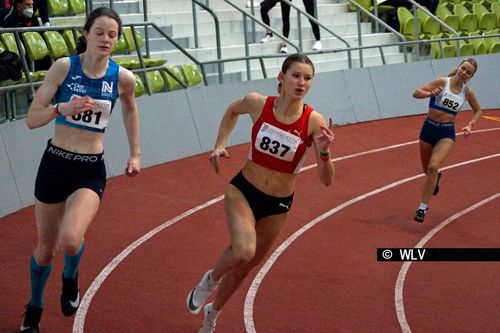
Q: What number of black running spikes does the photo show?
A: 4